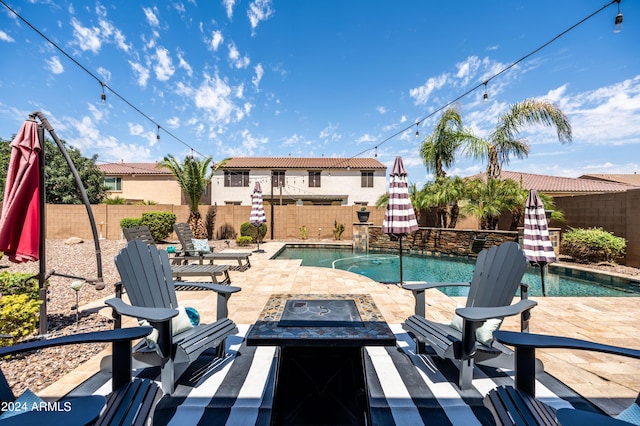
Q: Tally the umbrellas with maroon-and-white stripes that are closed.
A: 3